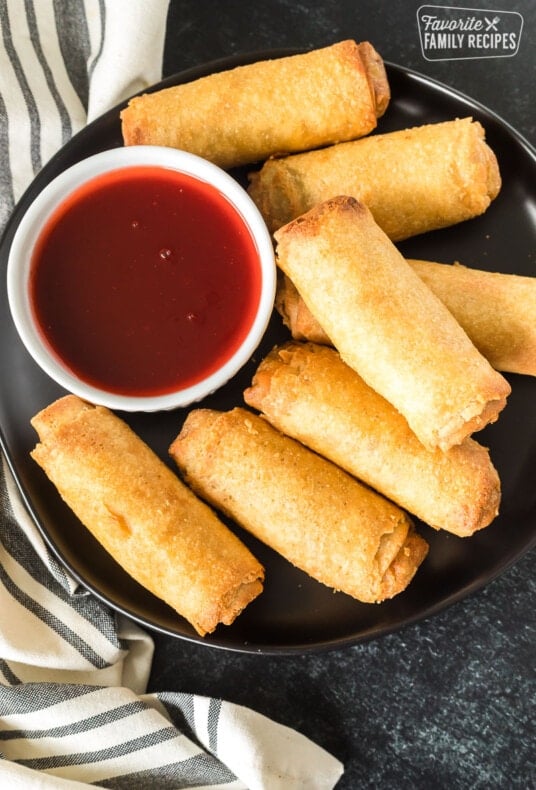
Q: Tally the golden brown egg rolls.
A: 7